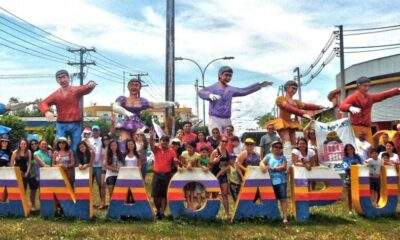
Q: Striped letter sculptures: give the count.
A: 7